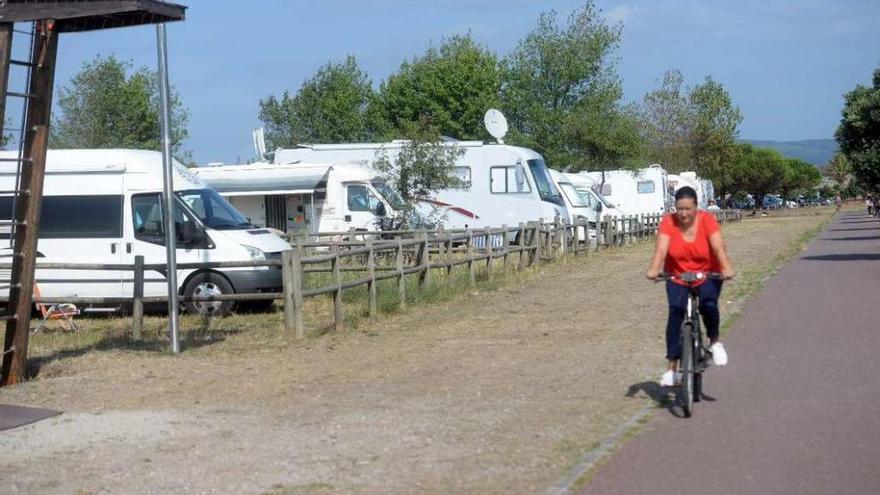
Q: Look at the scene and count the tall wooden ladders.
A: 1